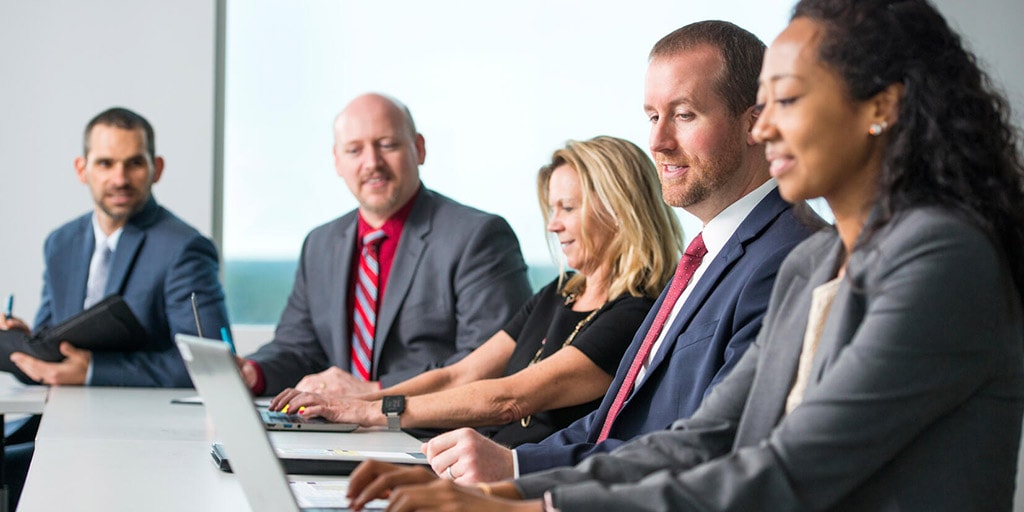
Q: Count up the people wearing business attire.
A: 5